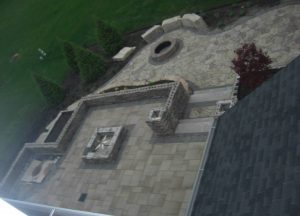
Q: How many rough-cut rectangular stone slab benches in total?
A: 4